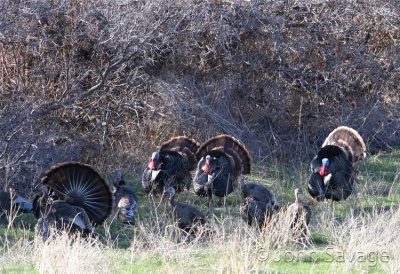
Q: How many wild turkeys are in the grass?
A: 11